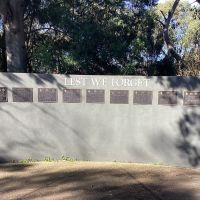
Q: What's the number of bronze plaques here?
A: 9